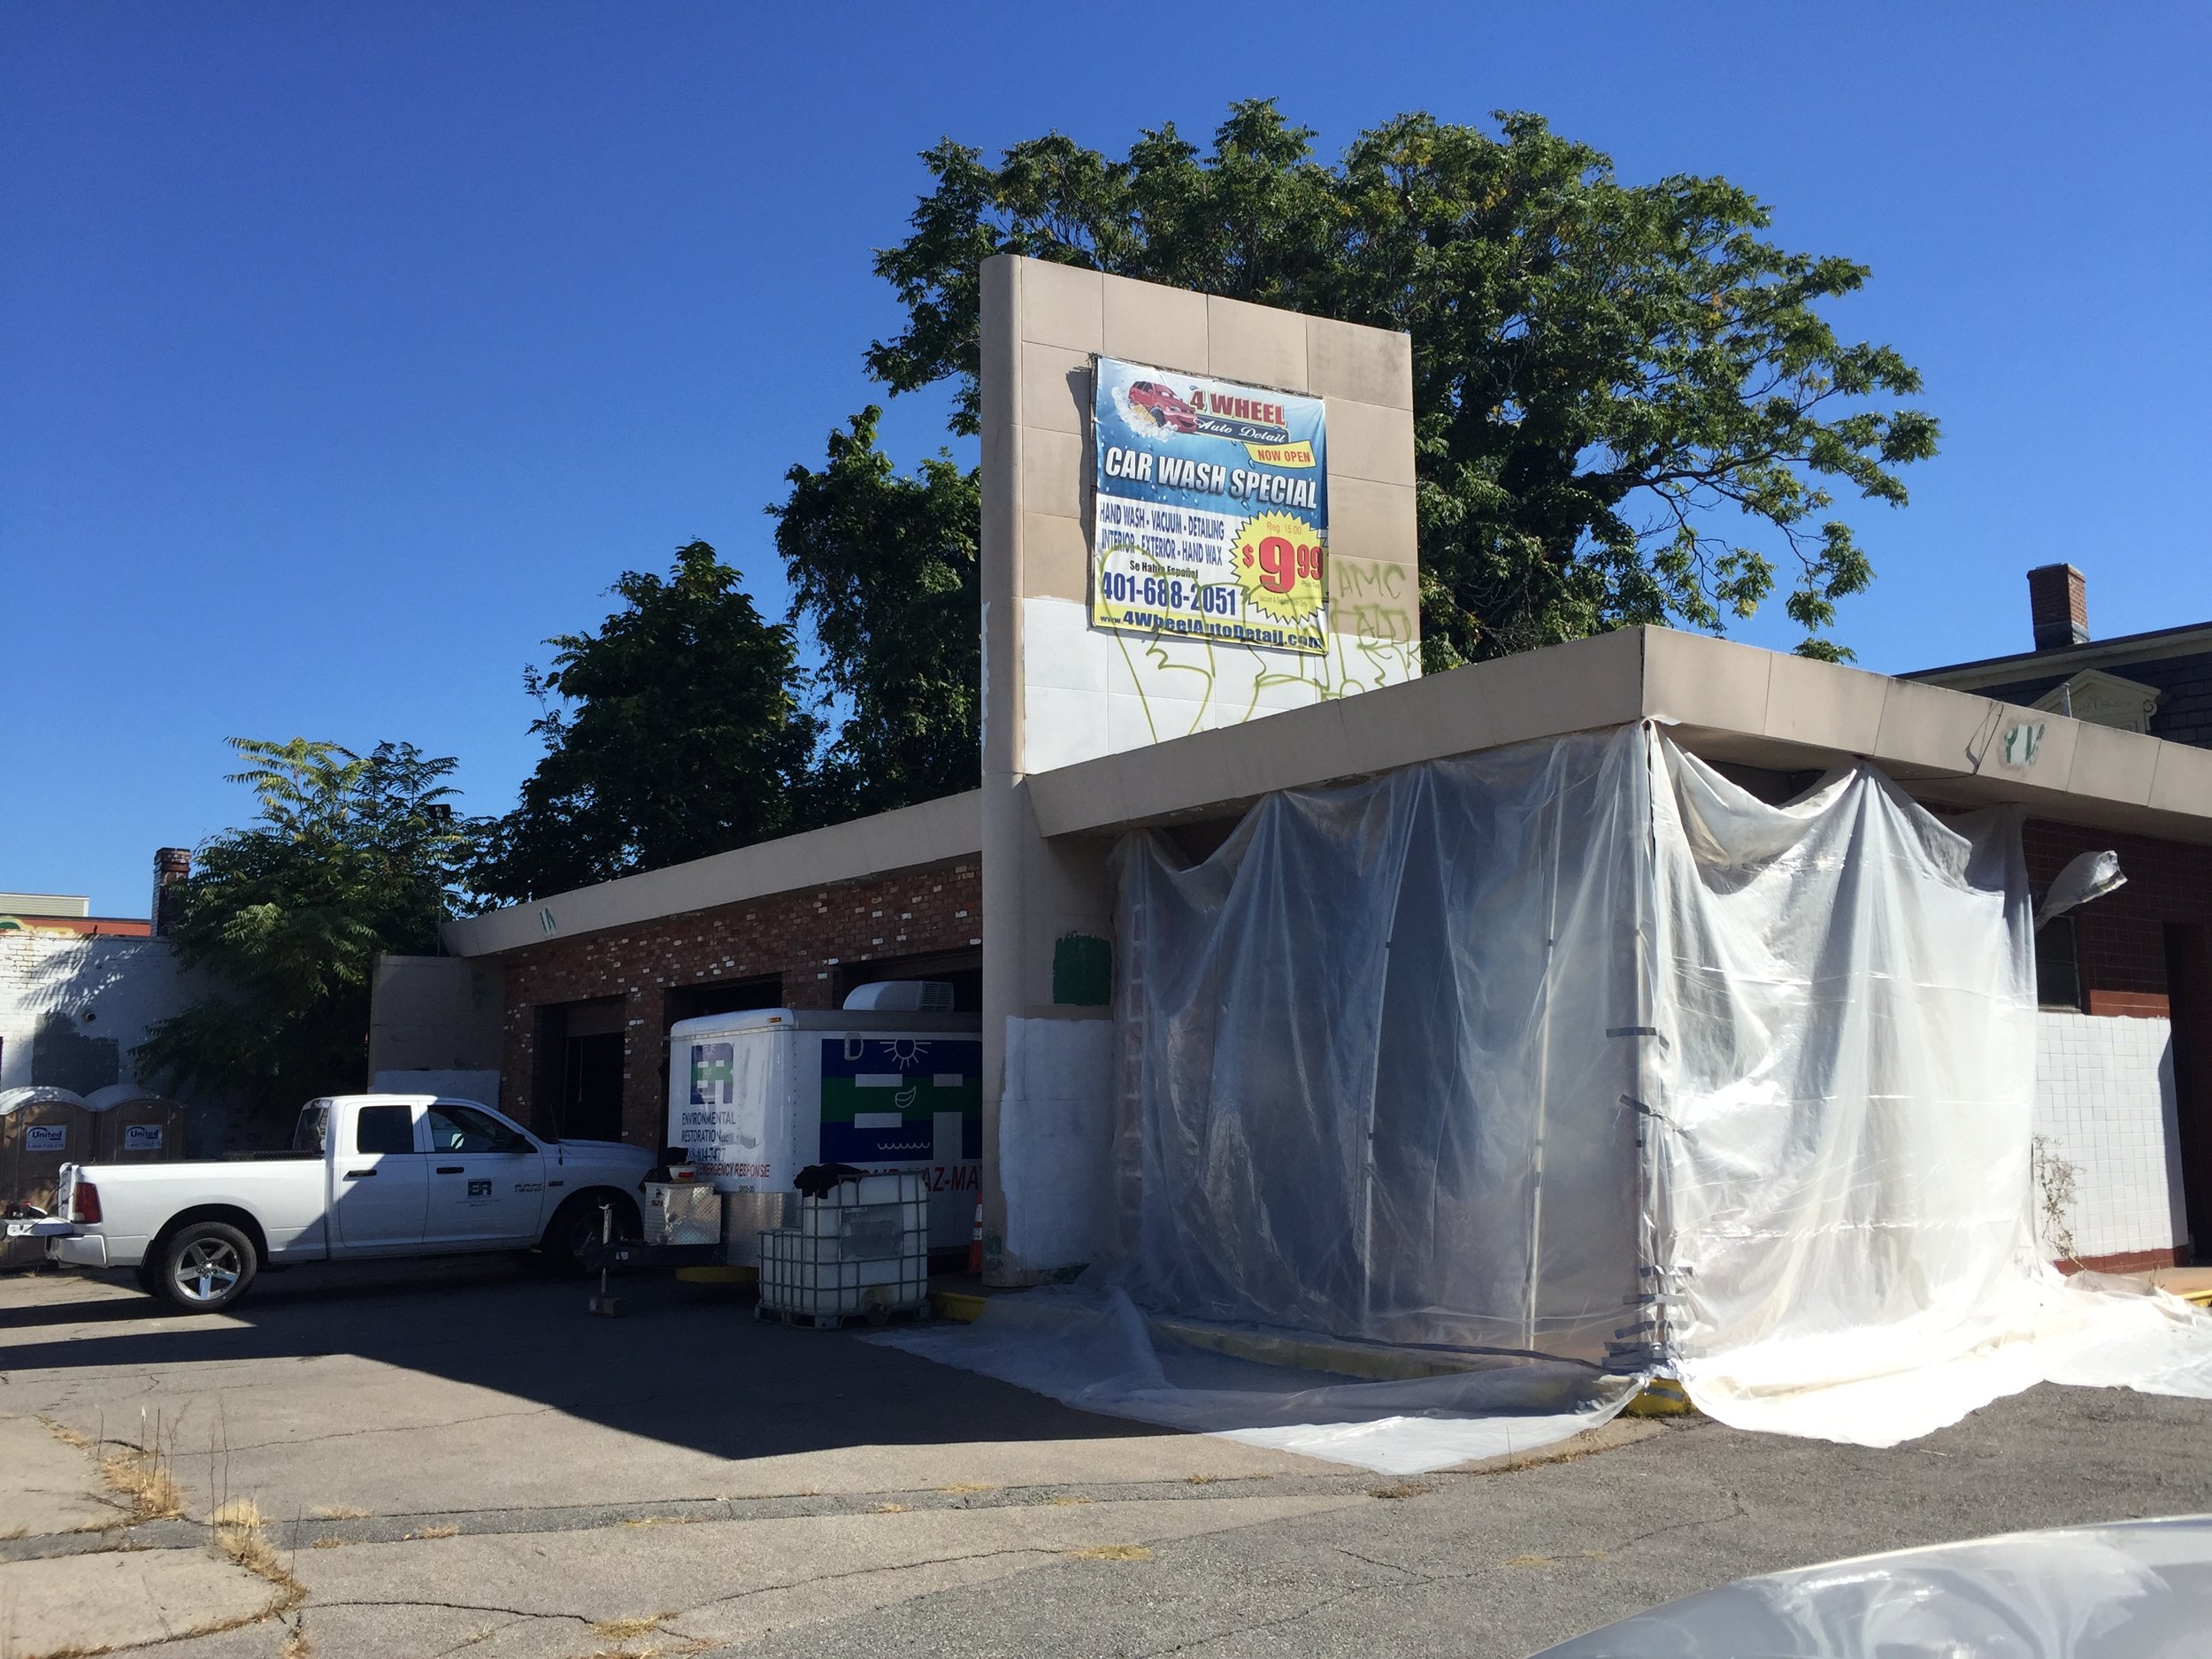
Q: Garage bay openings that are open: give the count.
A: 3